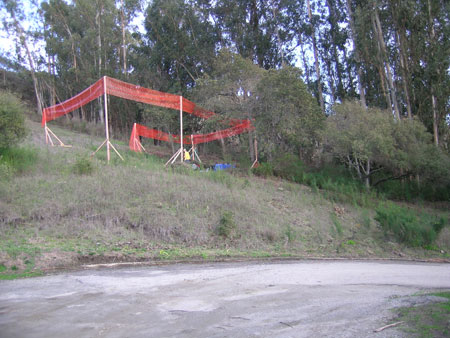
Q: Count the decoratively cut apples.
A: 0